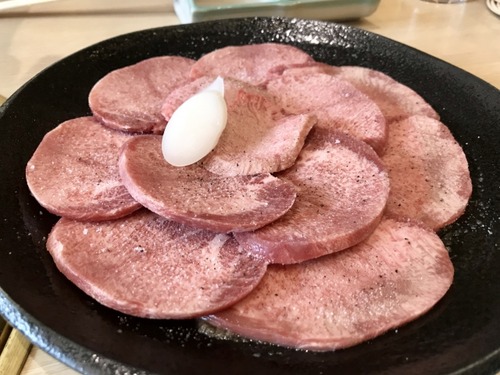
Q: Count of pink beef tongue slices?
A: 11